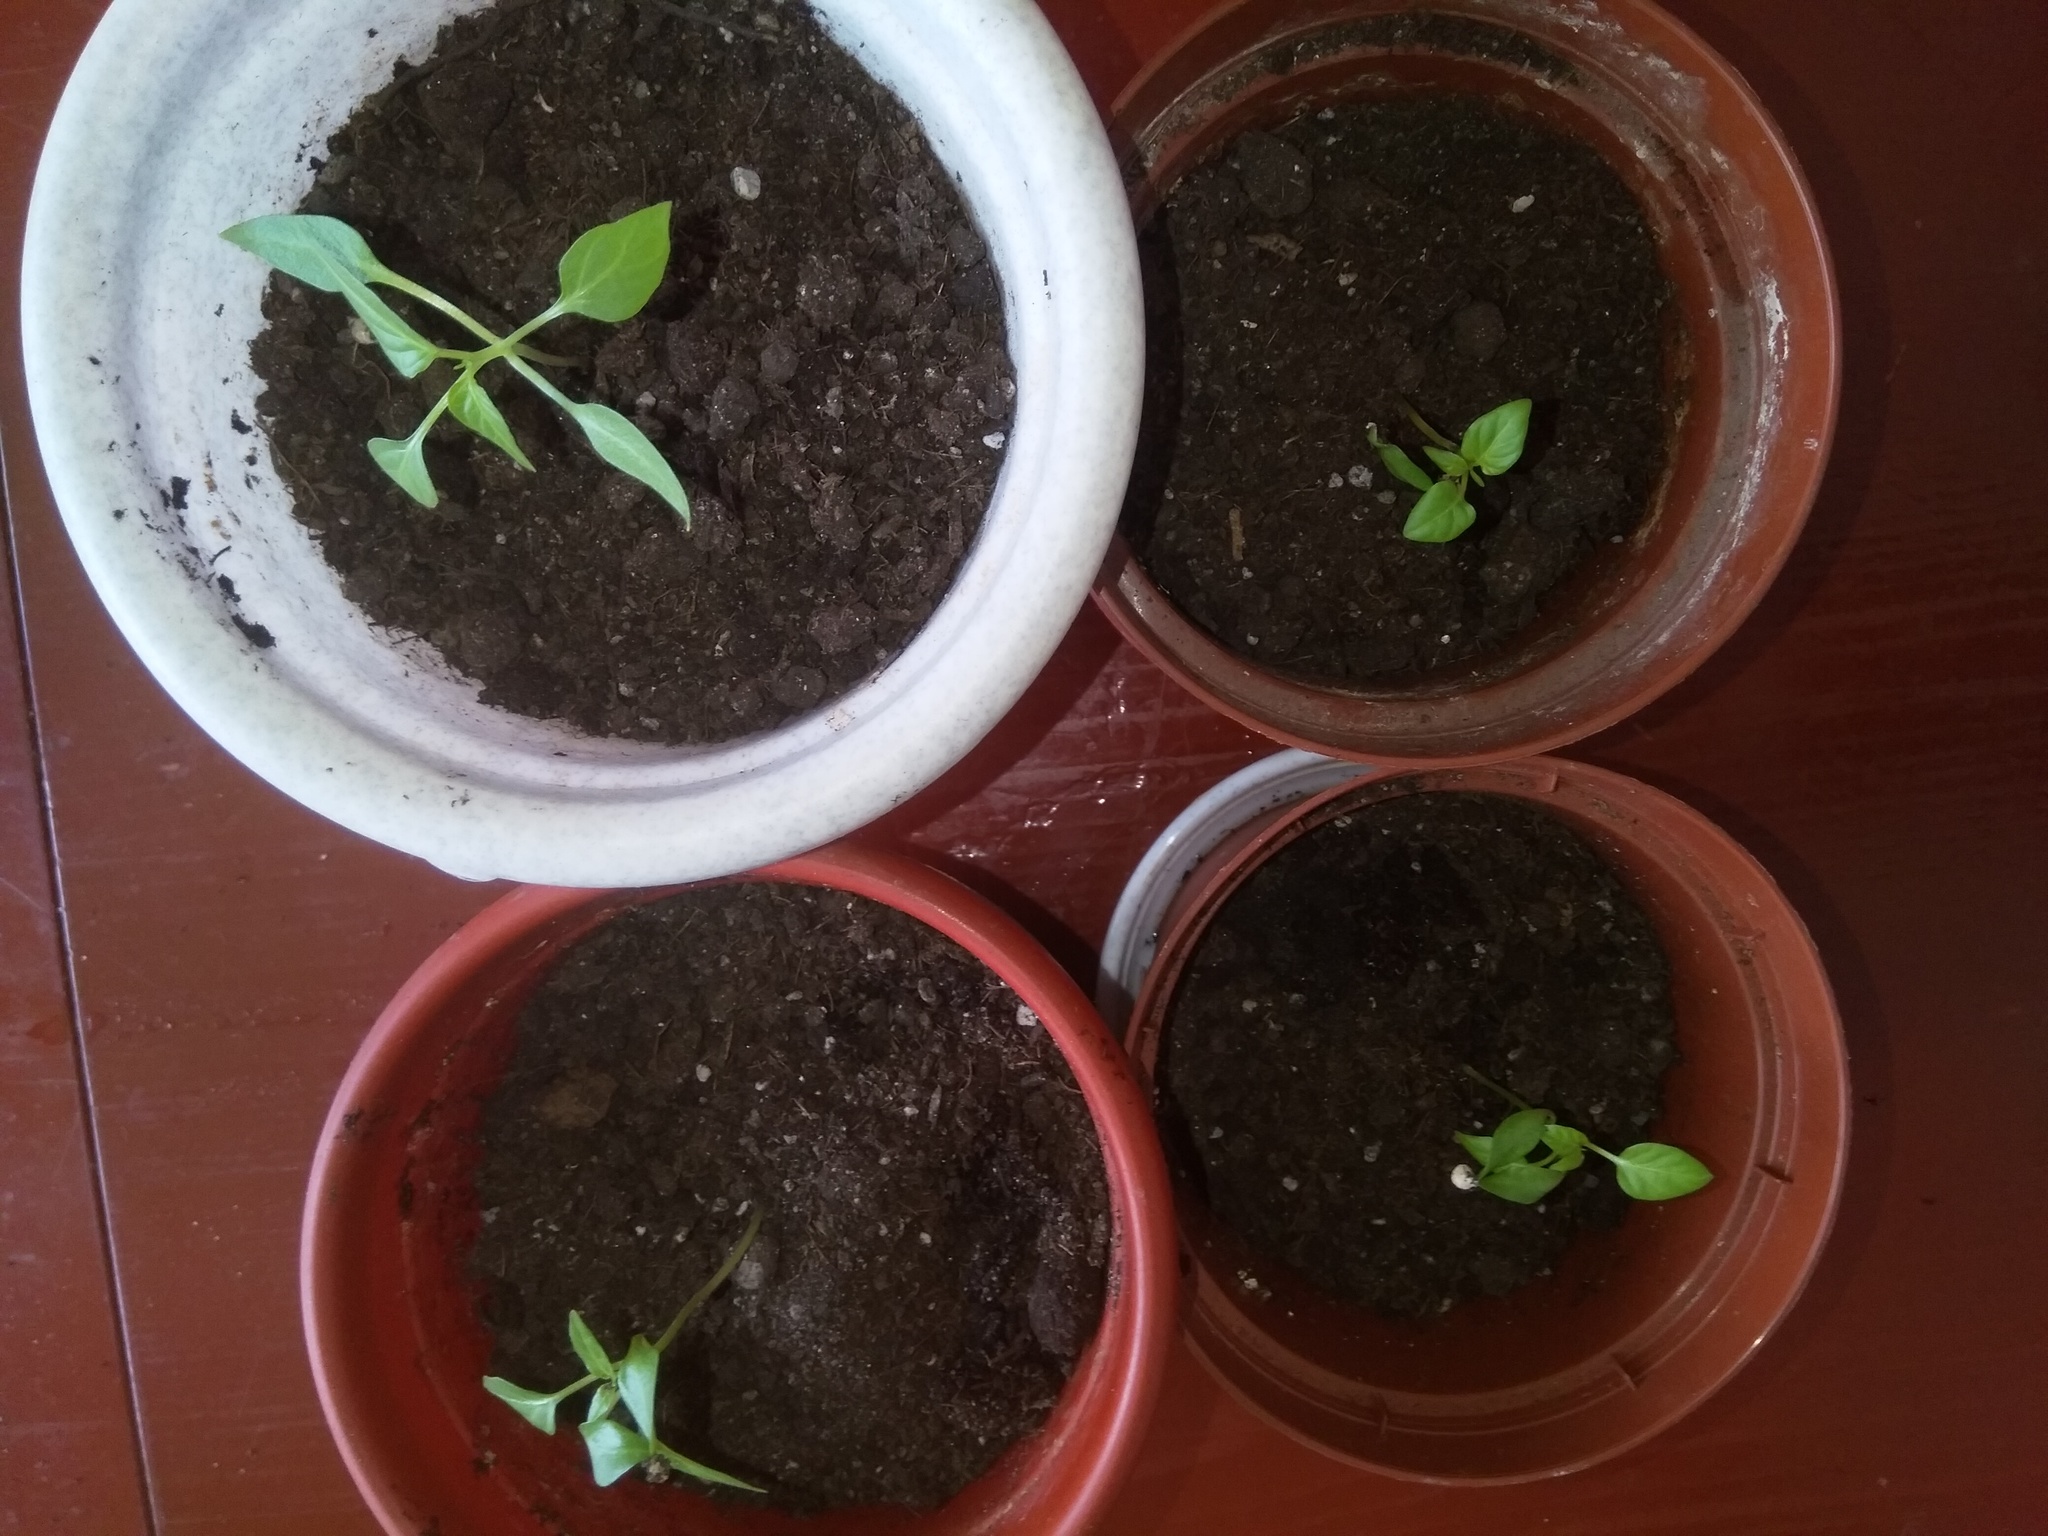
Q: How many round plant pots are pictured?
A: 4